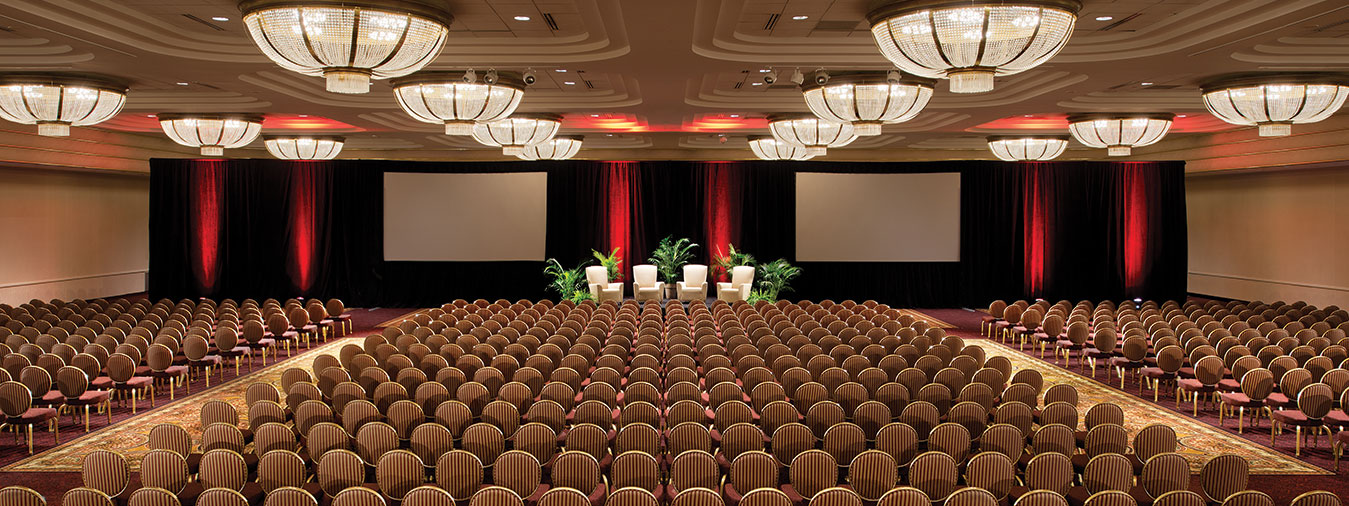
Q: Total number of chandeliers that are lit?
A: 14